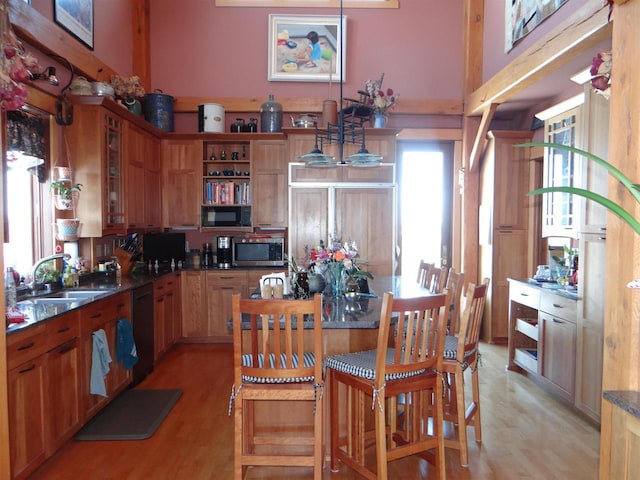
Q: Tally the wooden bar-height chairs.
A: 6